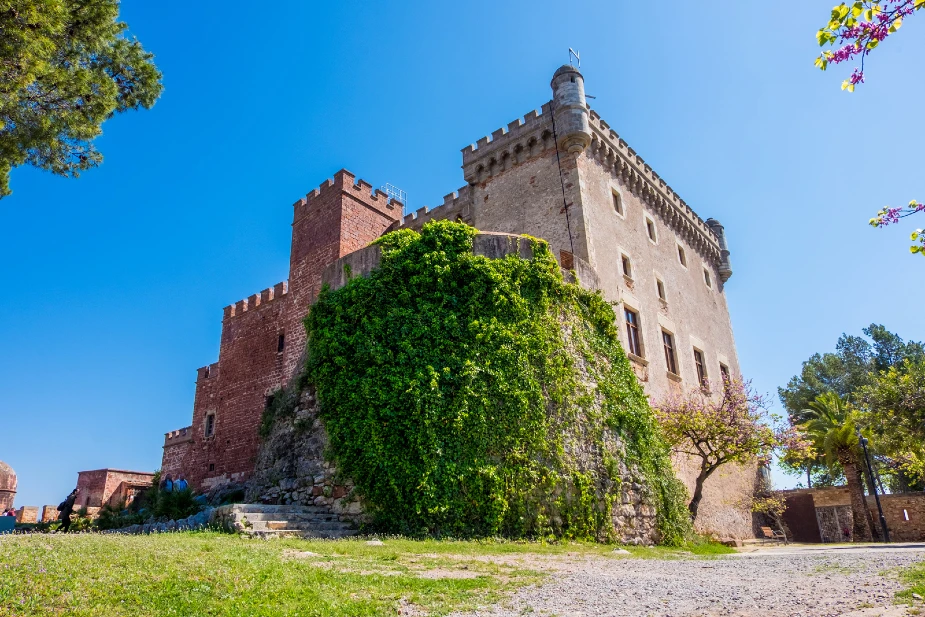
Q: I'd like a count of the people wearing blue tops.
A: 2